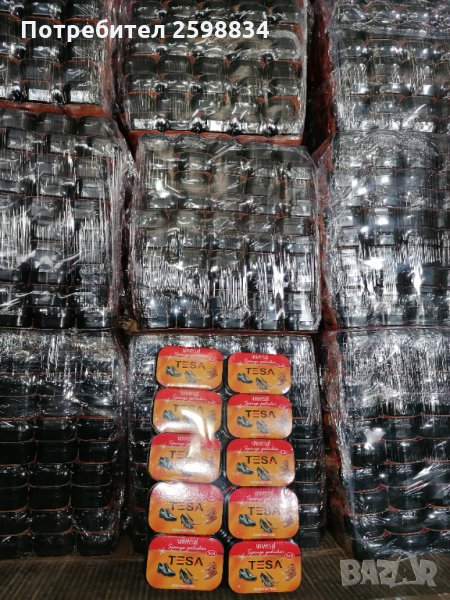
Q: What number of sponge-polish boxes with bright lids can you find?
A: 10